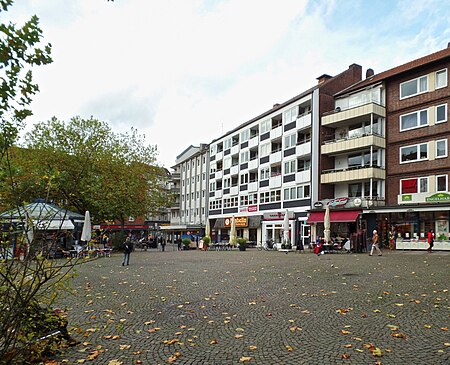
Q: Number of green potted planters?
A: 3